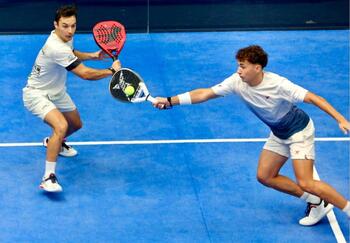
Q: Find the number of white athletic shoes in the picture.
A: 3